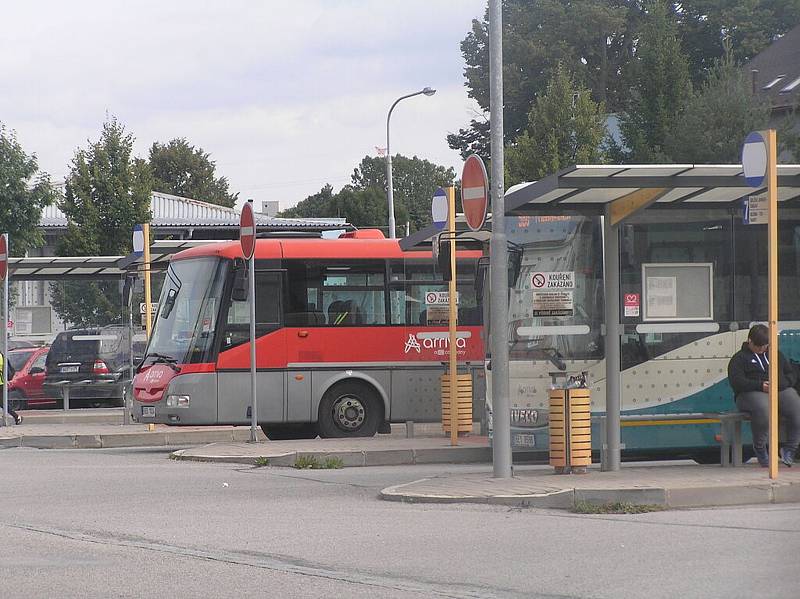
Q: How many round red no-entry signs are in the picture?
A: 3